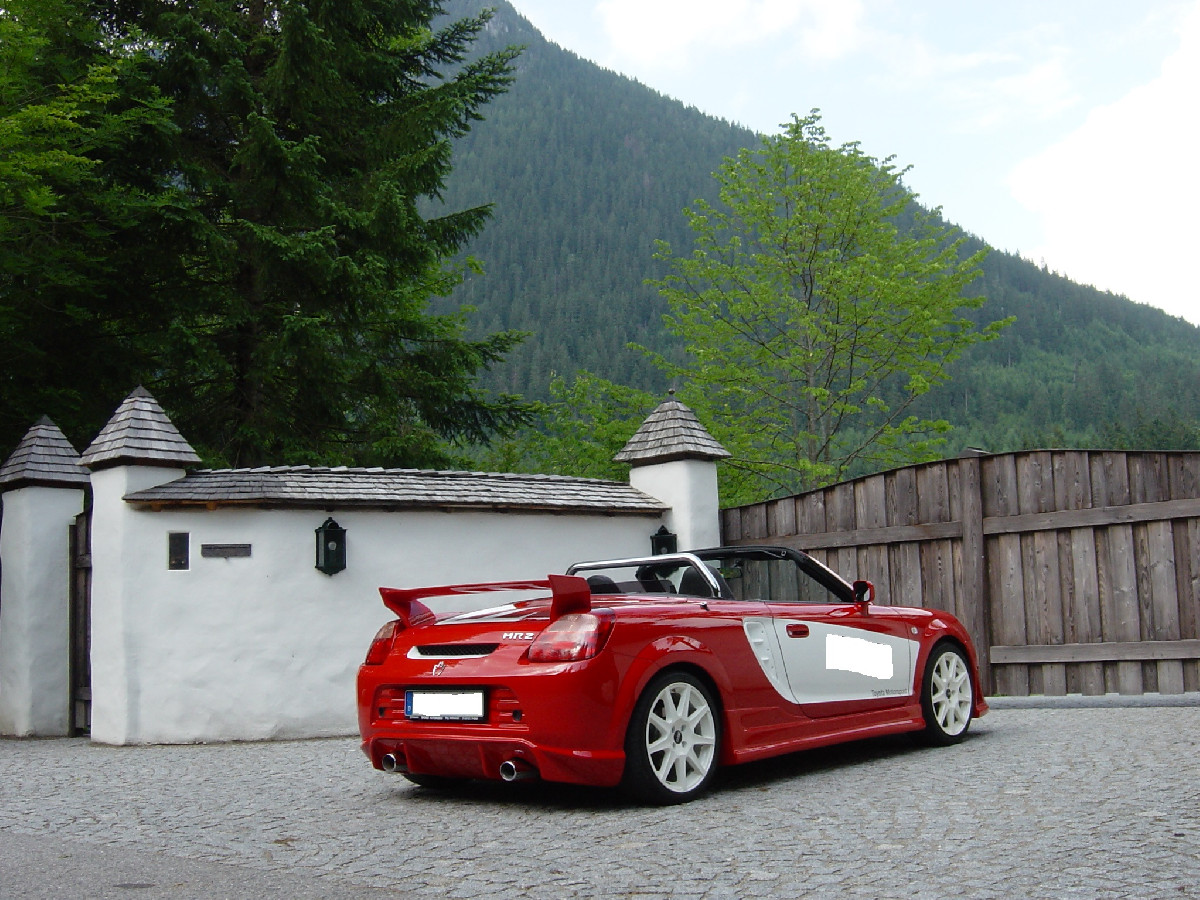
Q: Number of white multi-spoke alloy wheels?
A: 2